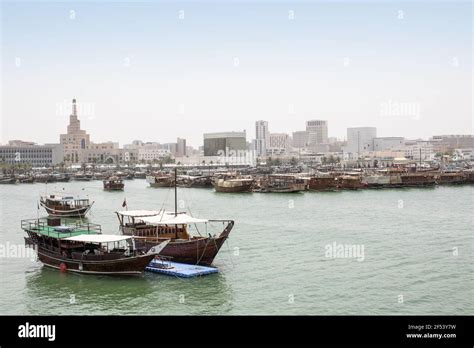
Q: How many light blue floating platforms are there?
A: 1